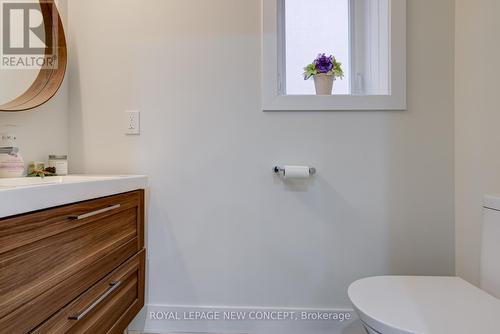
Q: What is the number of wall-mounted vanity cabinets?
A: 1